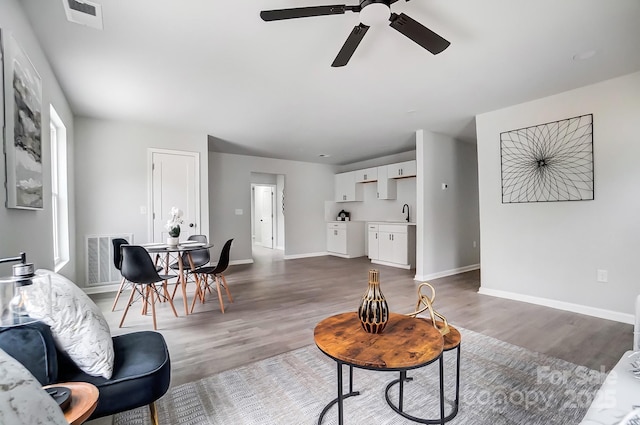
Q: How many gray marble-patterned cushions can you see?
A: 2